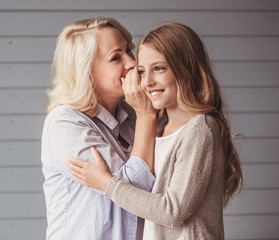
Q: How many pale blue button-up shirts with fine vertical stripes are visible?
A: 1